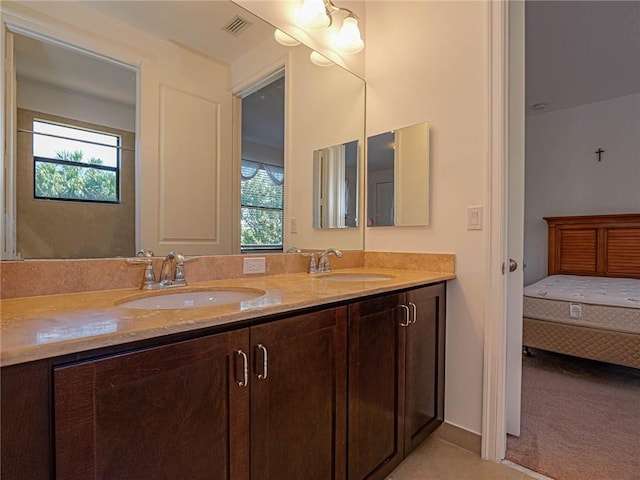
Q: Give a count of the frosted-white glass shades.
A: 2